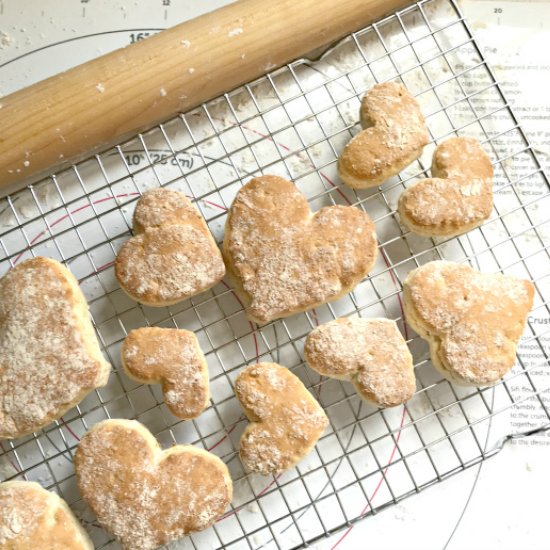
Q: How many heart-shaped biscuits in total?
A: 11